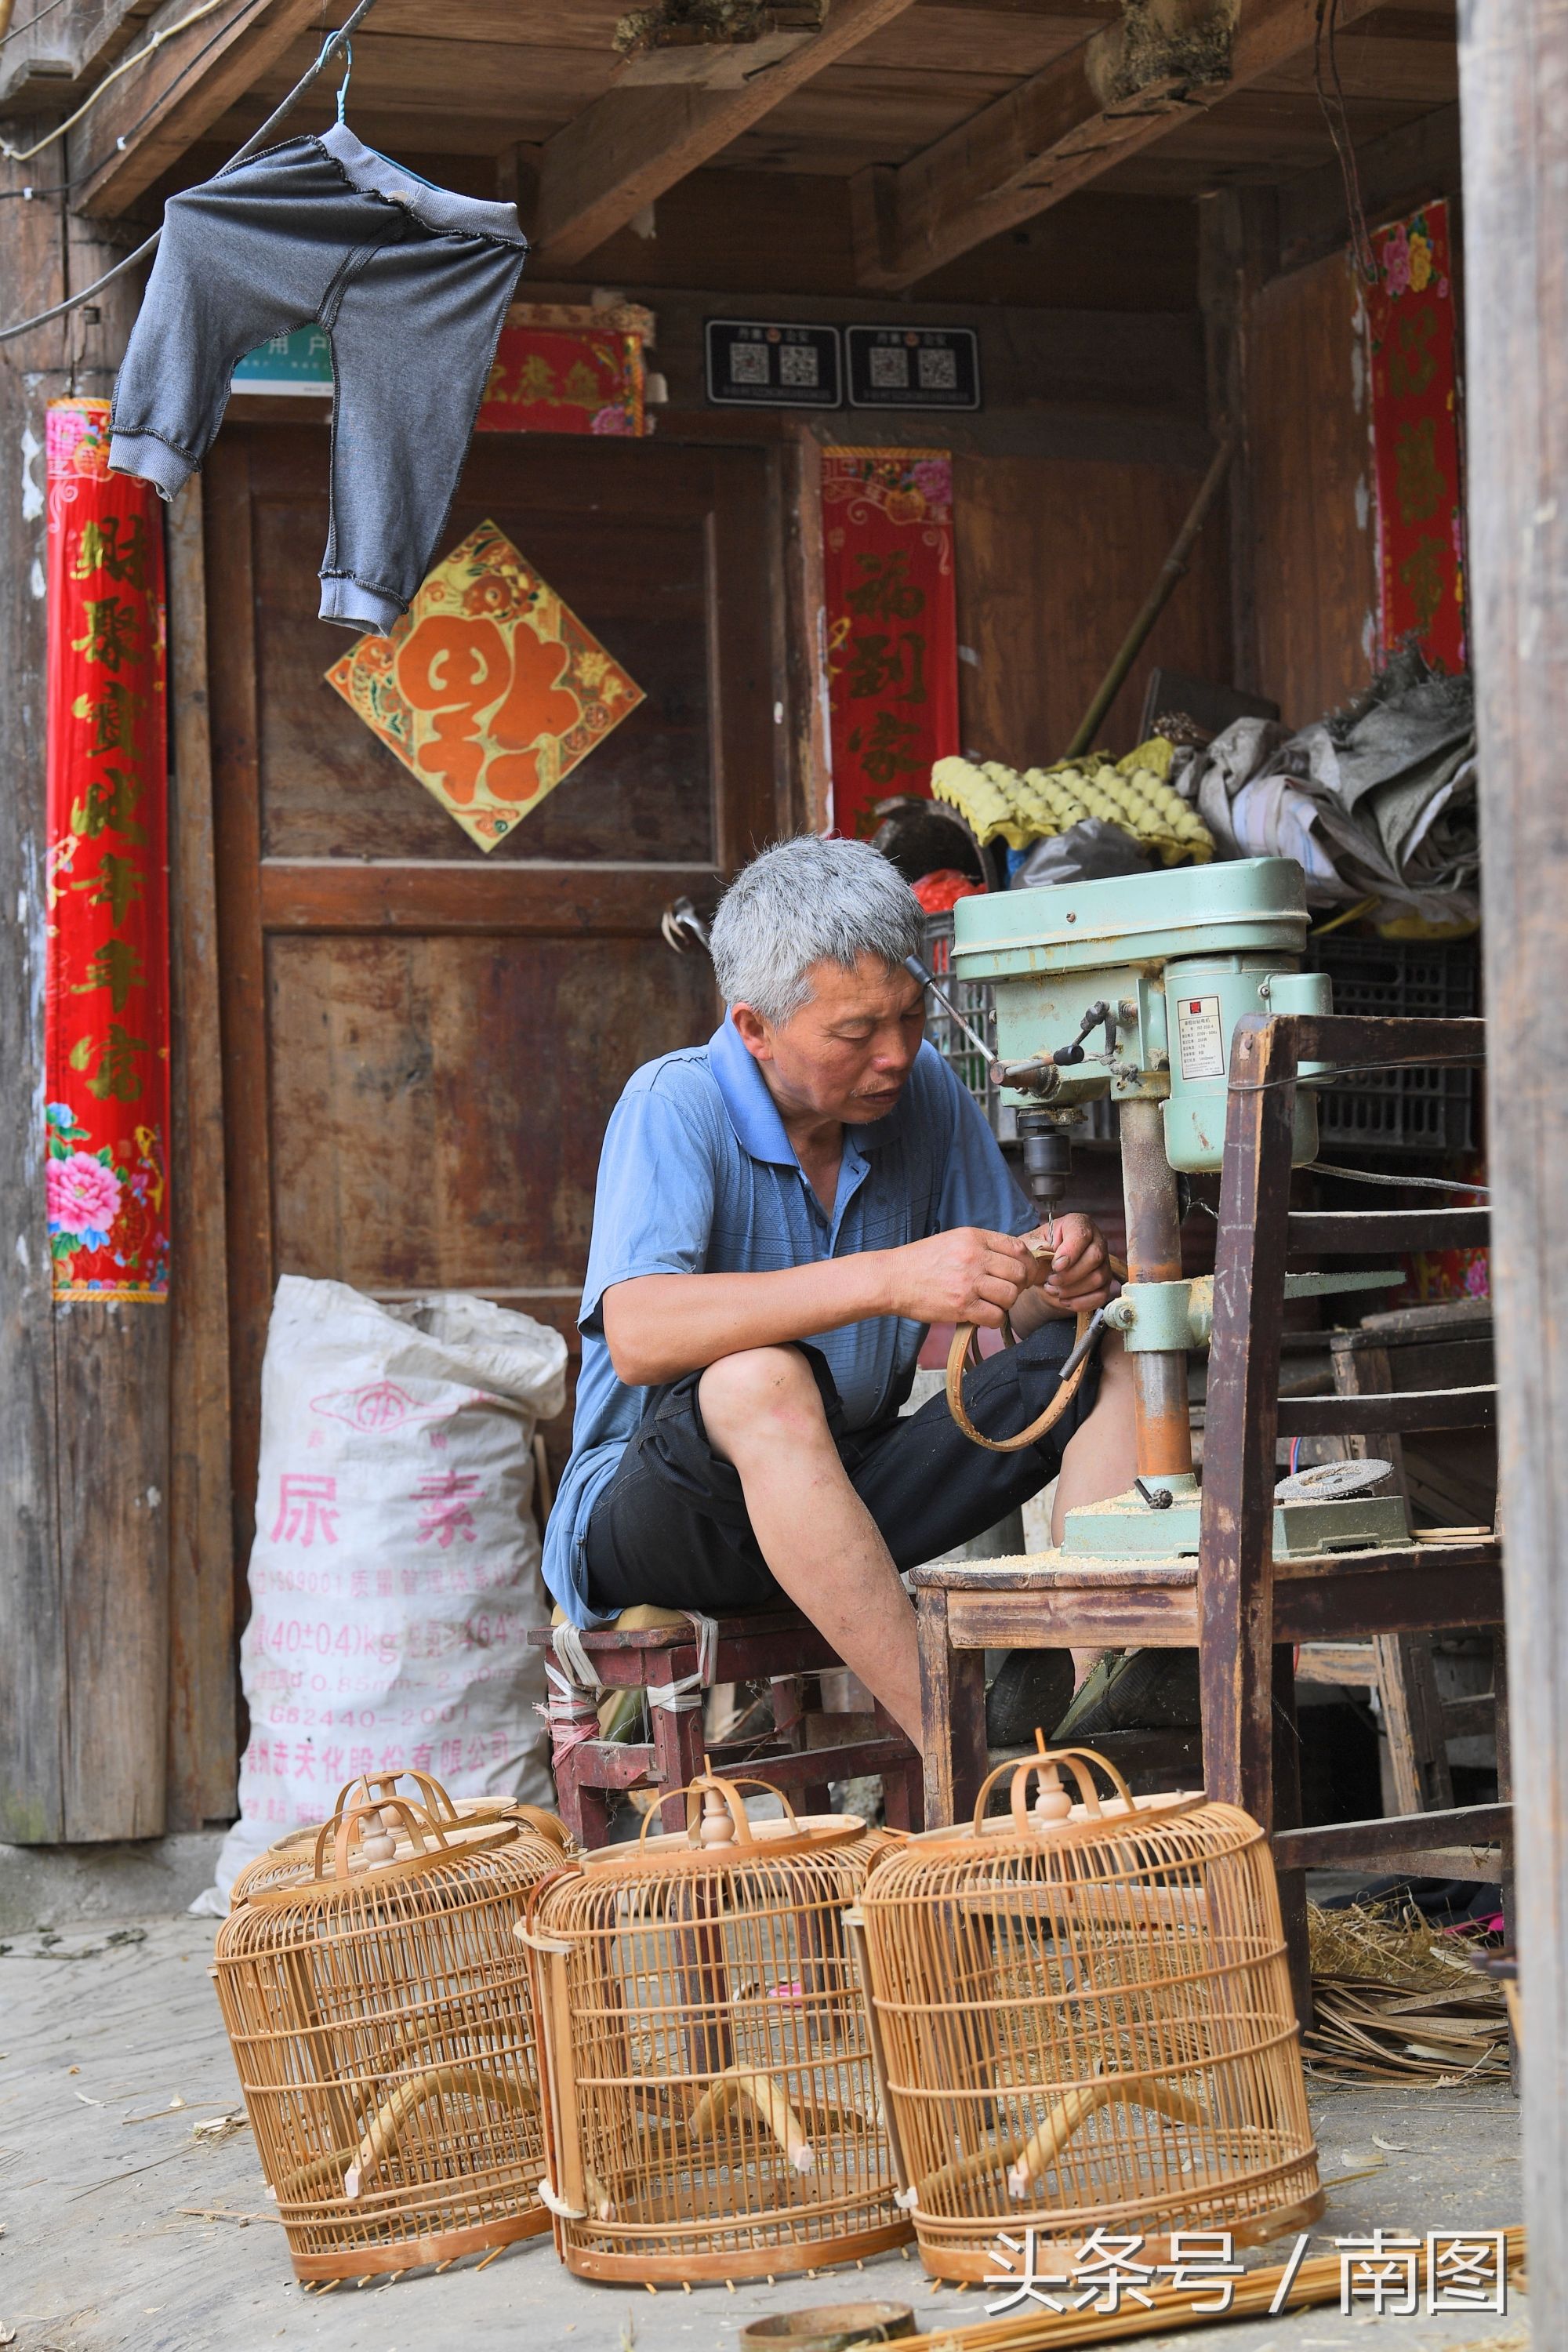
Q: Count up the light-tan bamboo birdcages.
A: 4